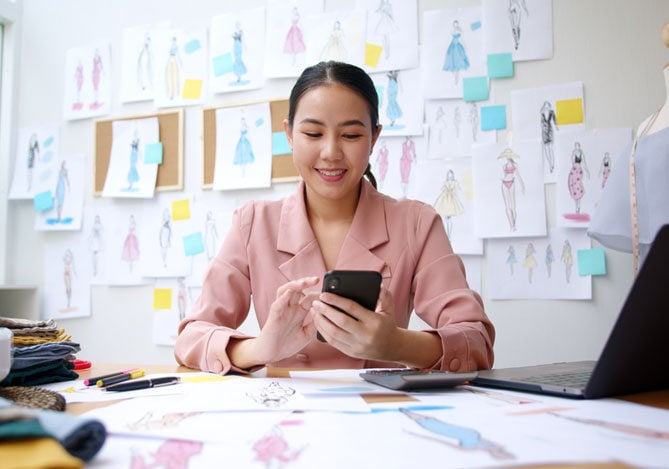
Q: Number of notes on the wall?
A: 15